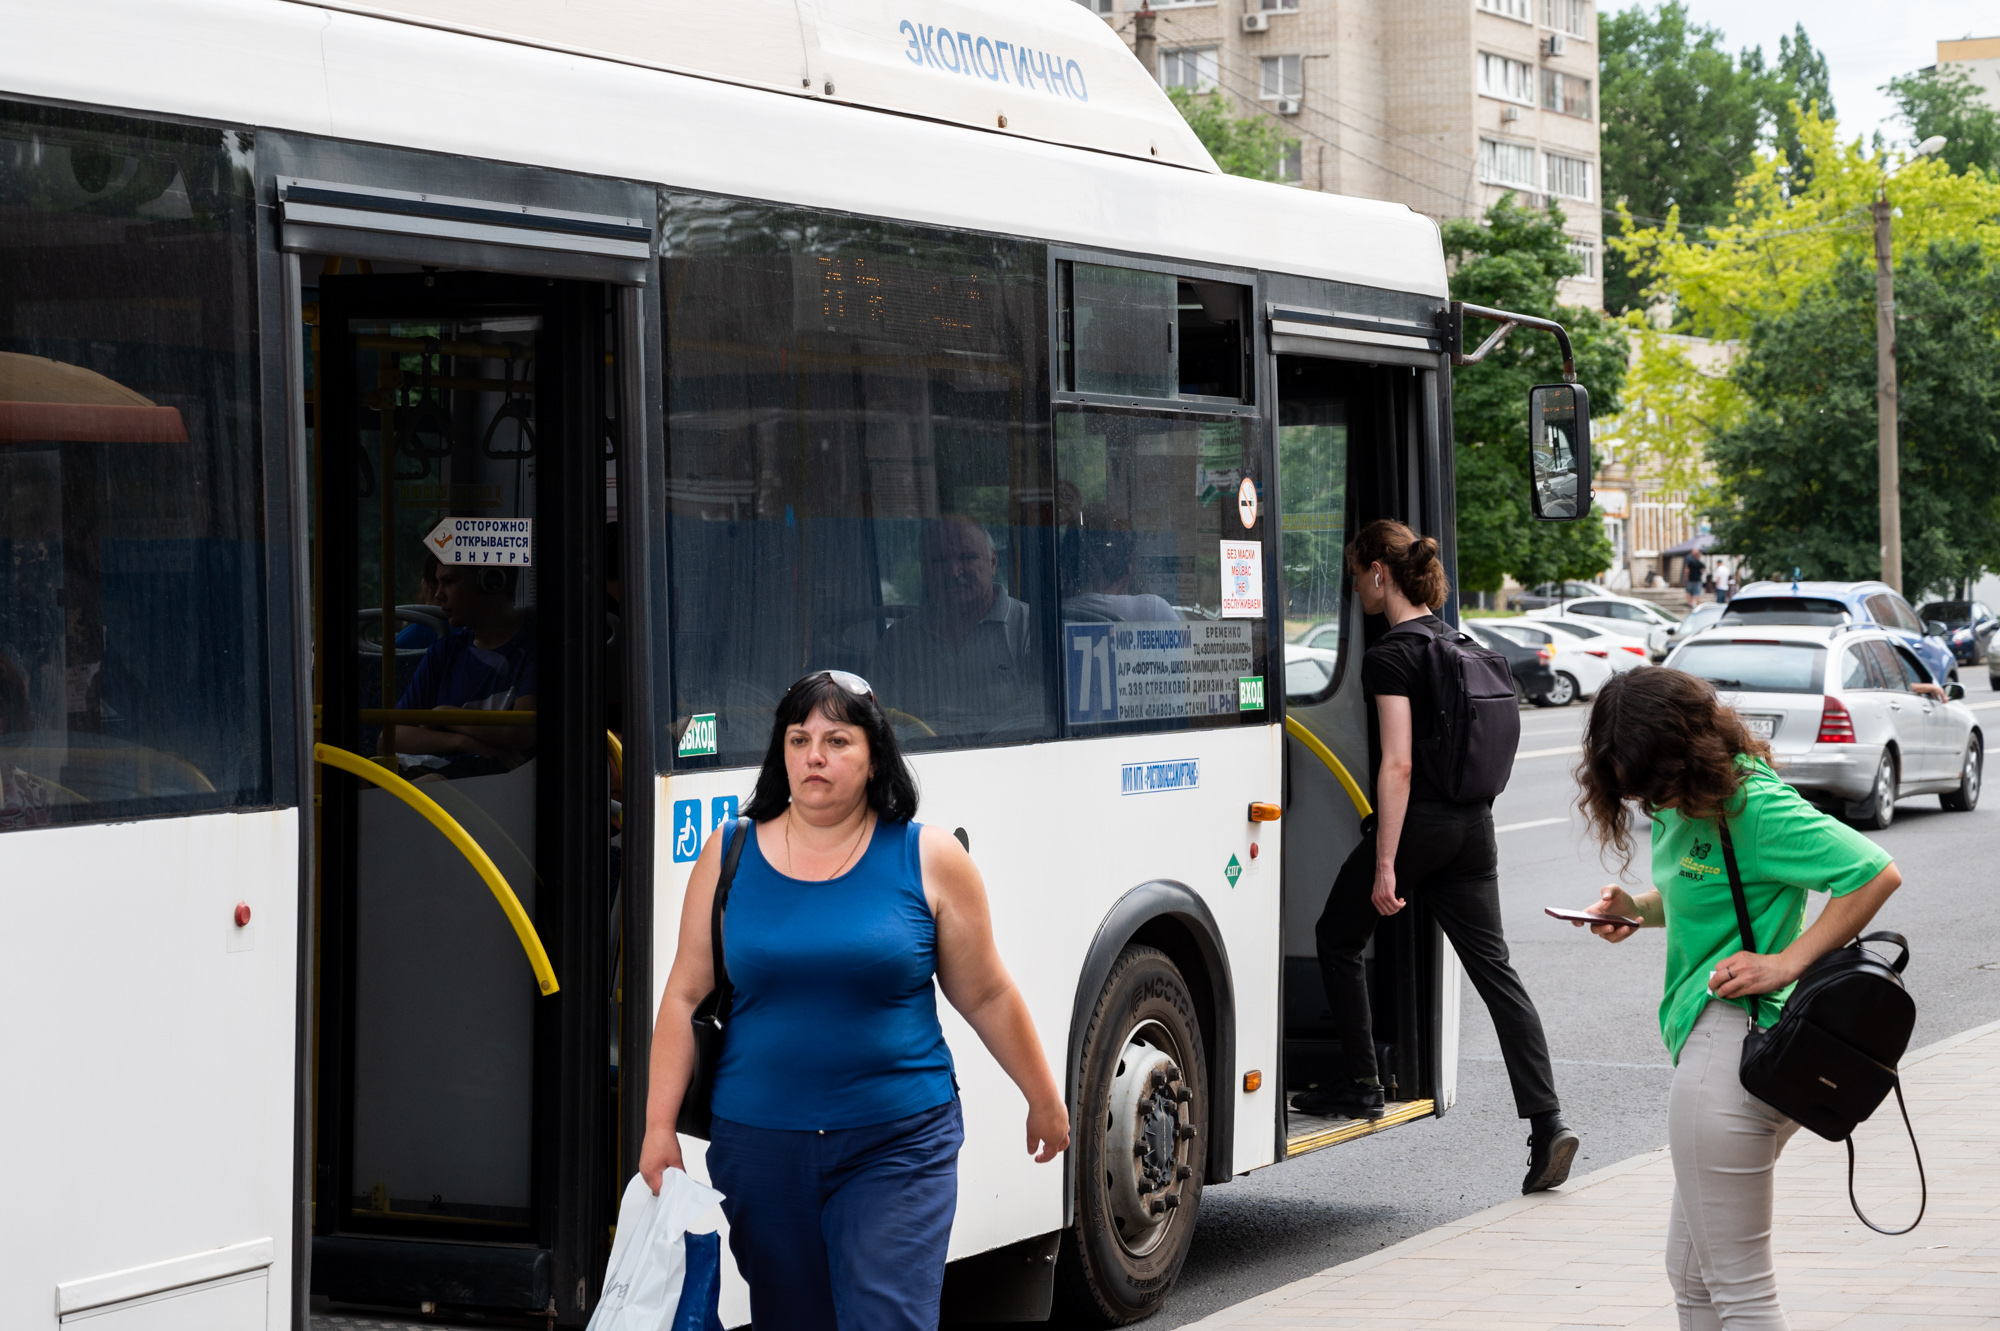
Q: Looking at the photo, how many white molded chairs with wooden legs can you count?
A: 0